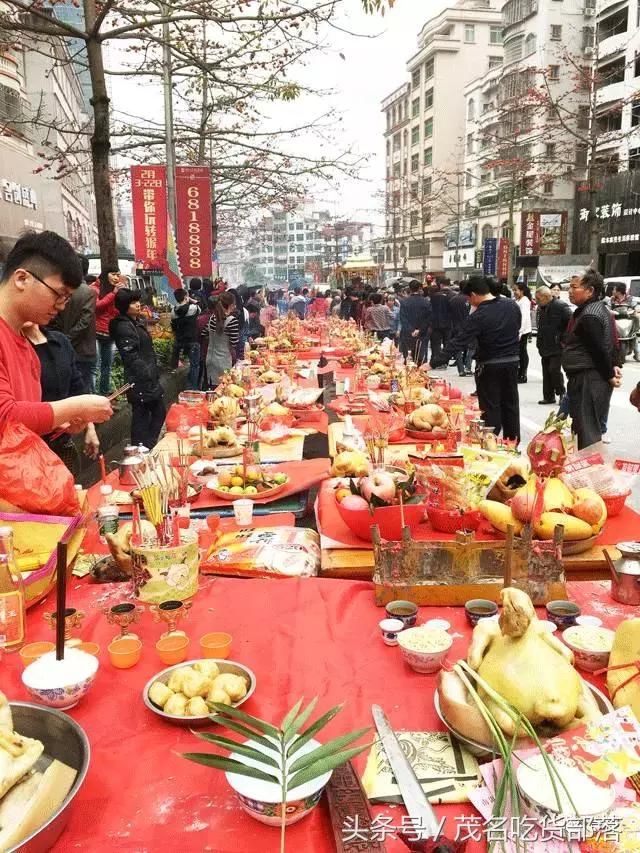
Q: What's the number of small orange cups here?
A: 5